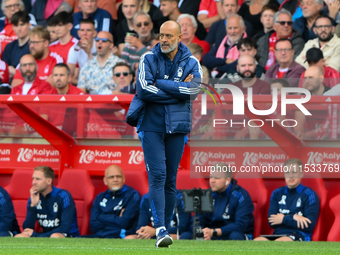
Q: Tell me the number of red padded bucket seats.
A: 7